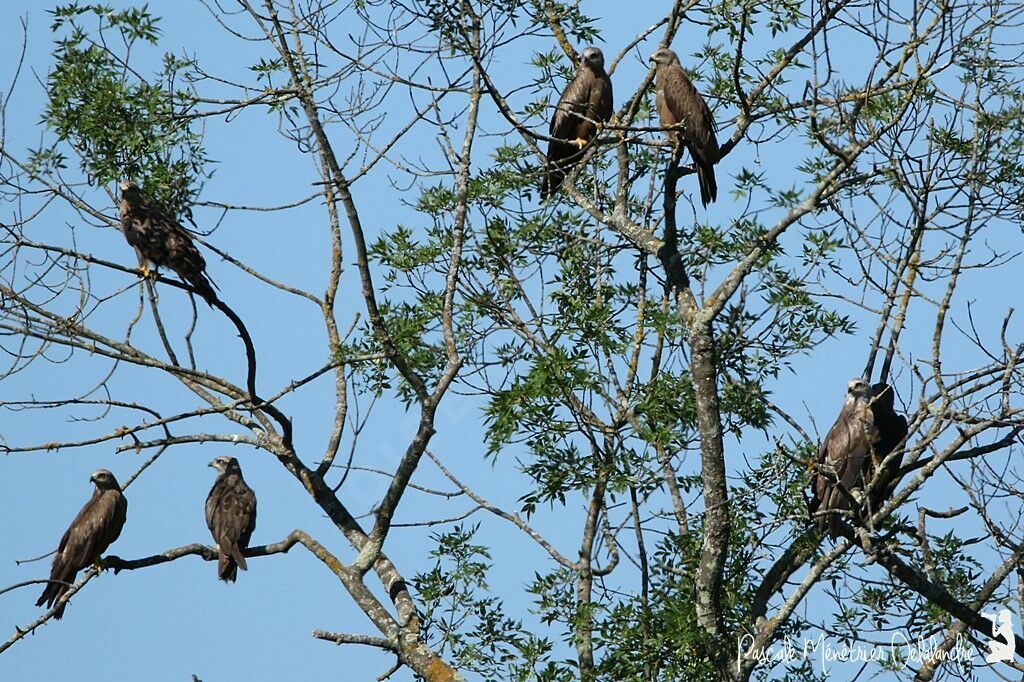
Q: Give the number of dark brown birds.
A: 7